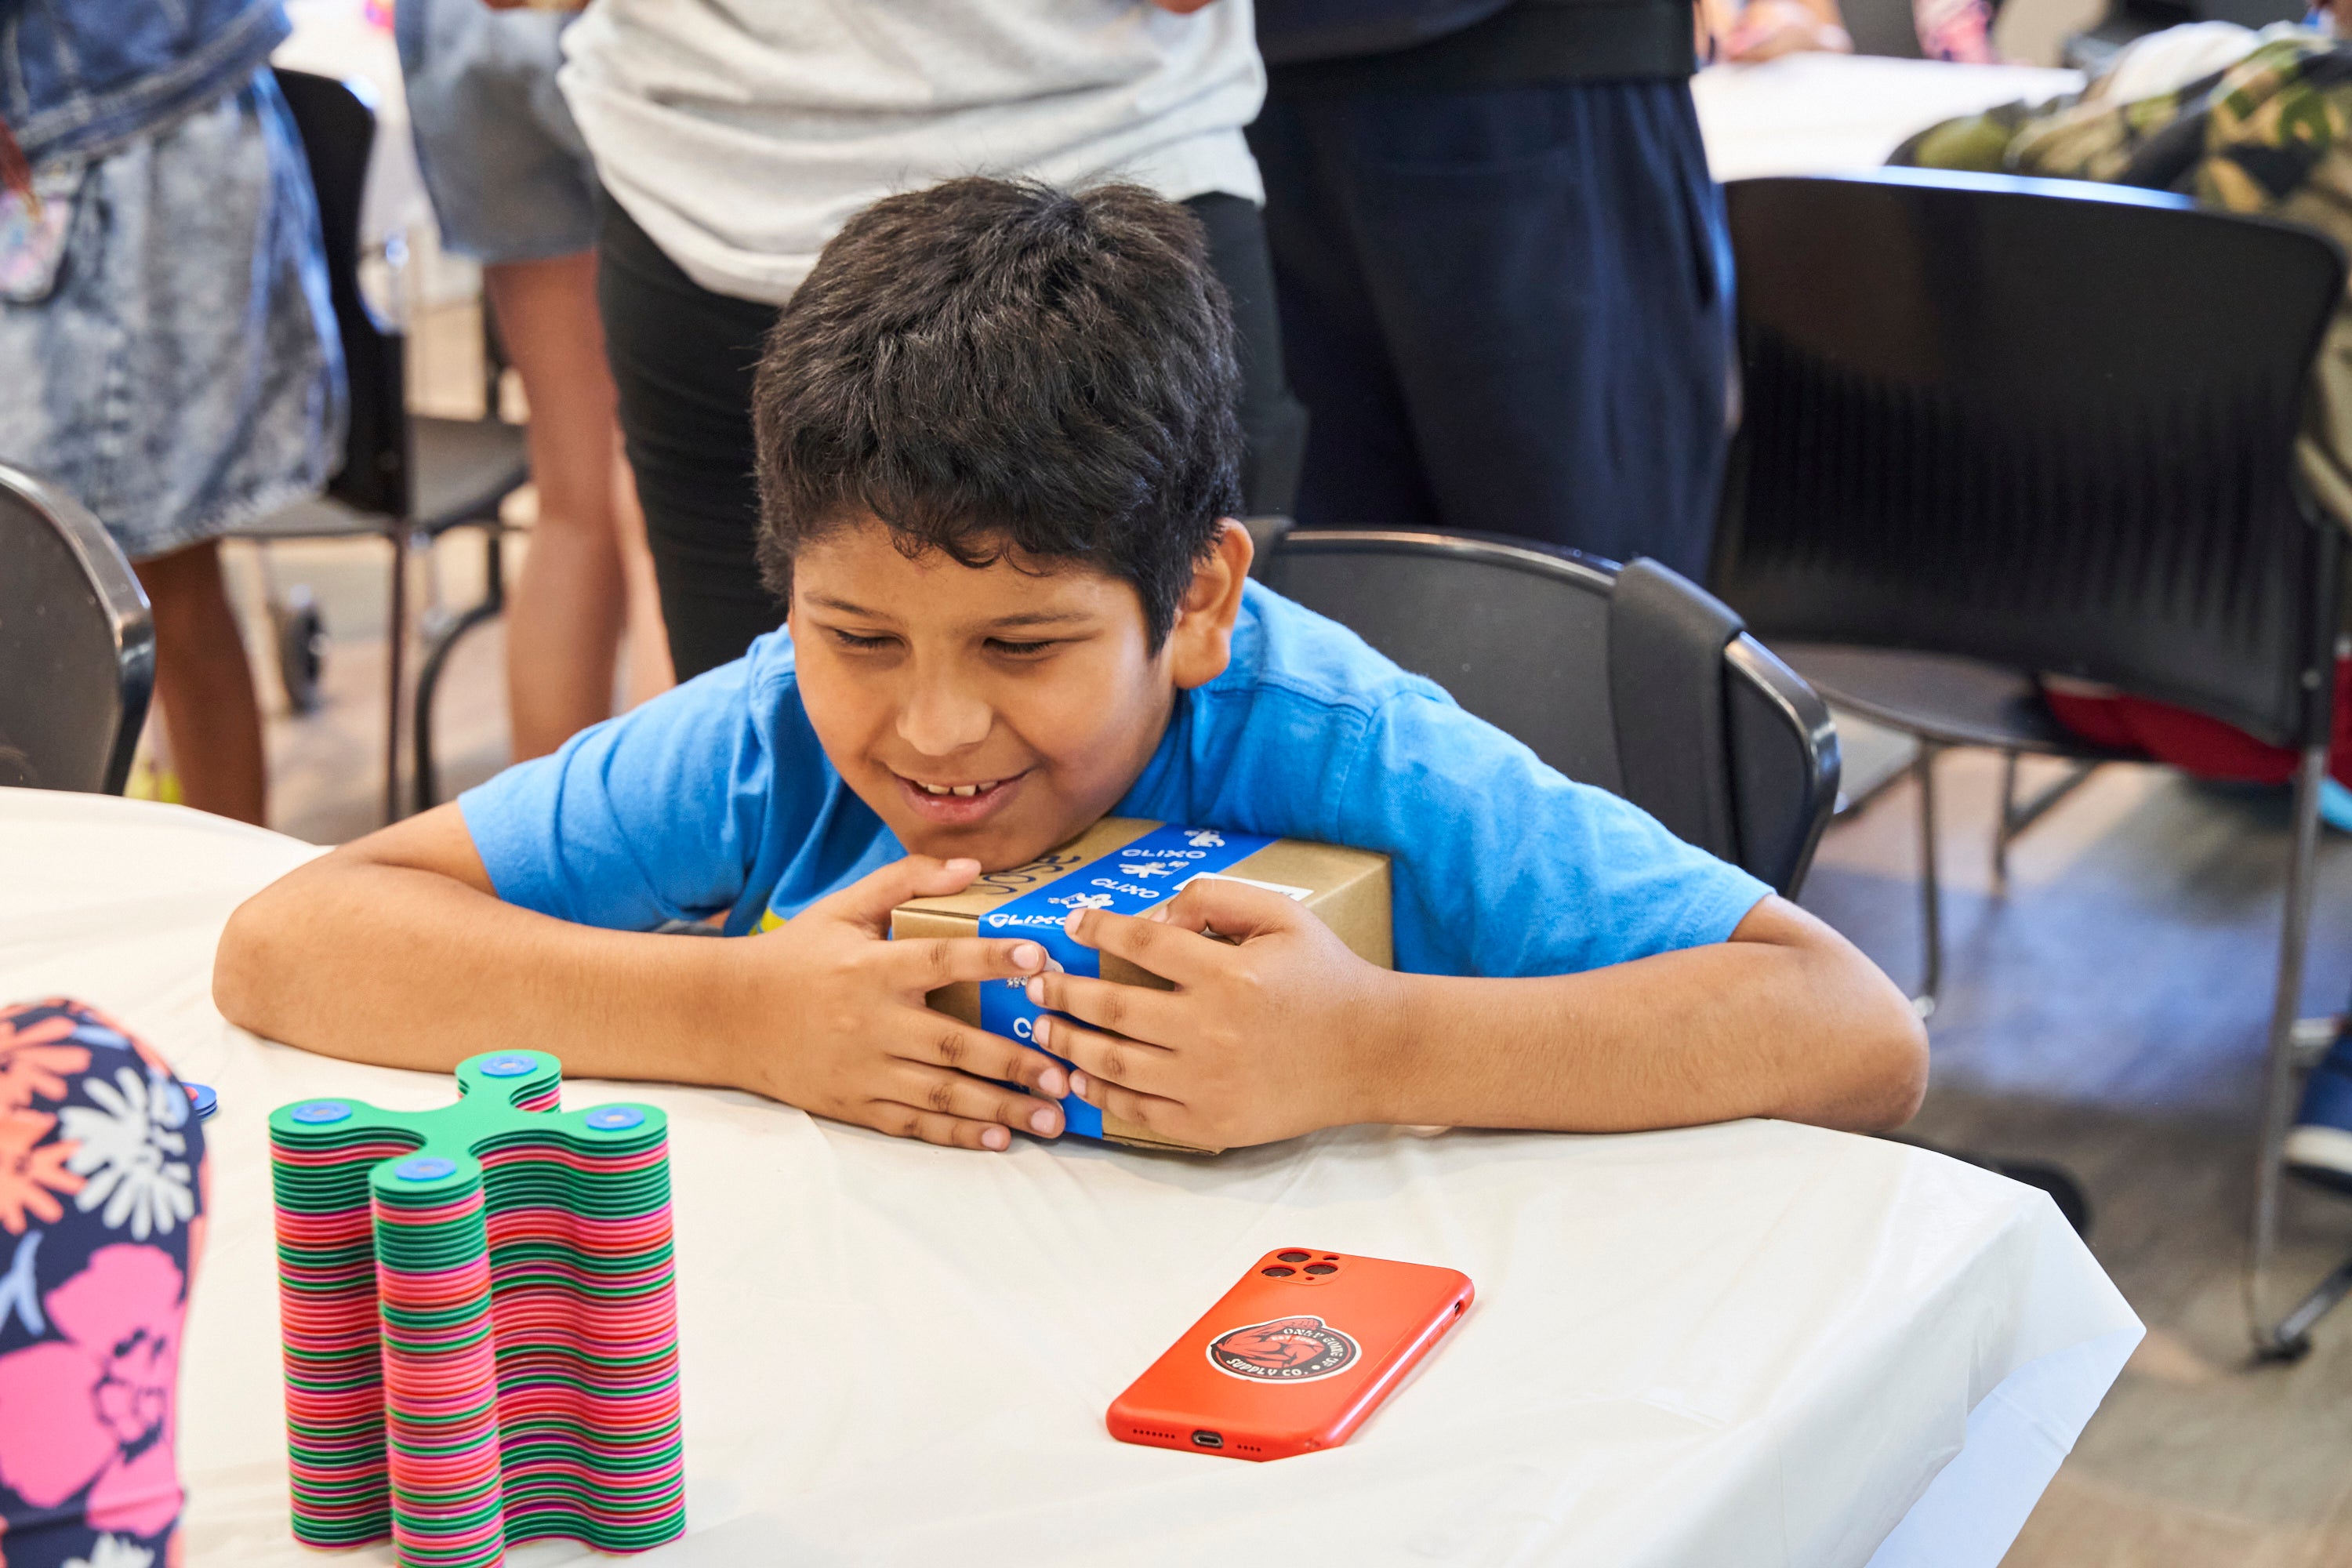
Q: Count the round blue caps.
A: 4